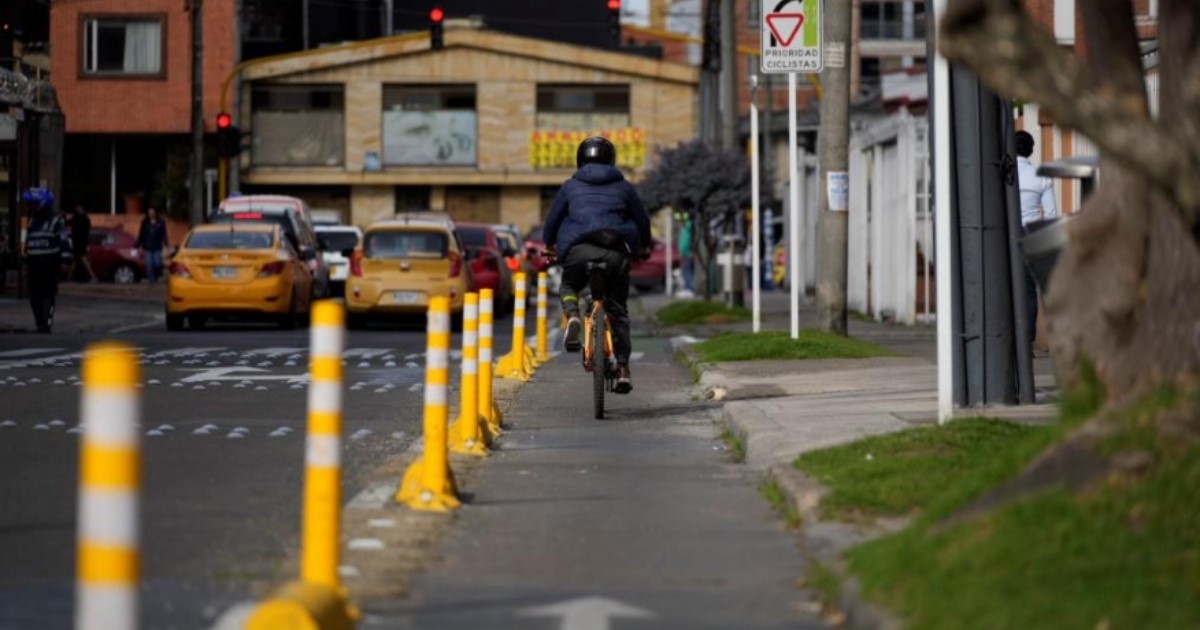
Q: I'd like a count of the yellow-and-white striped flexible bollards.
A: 7